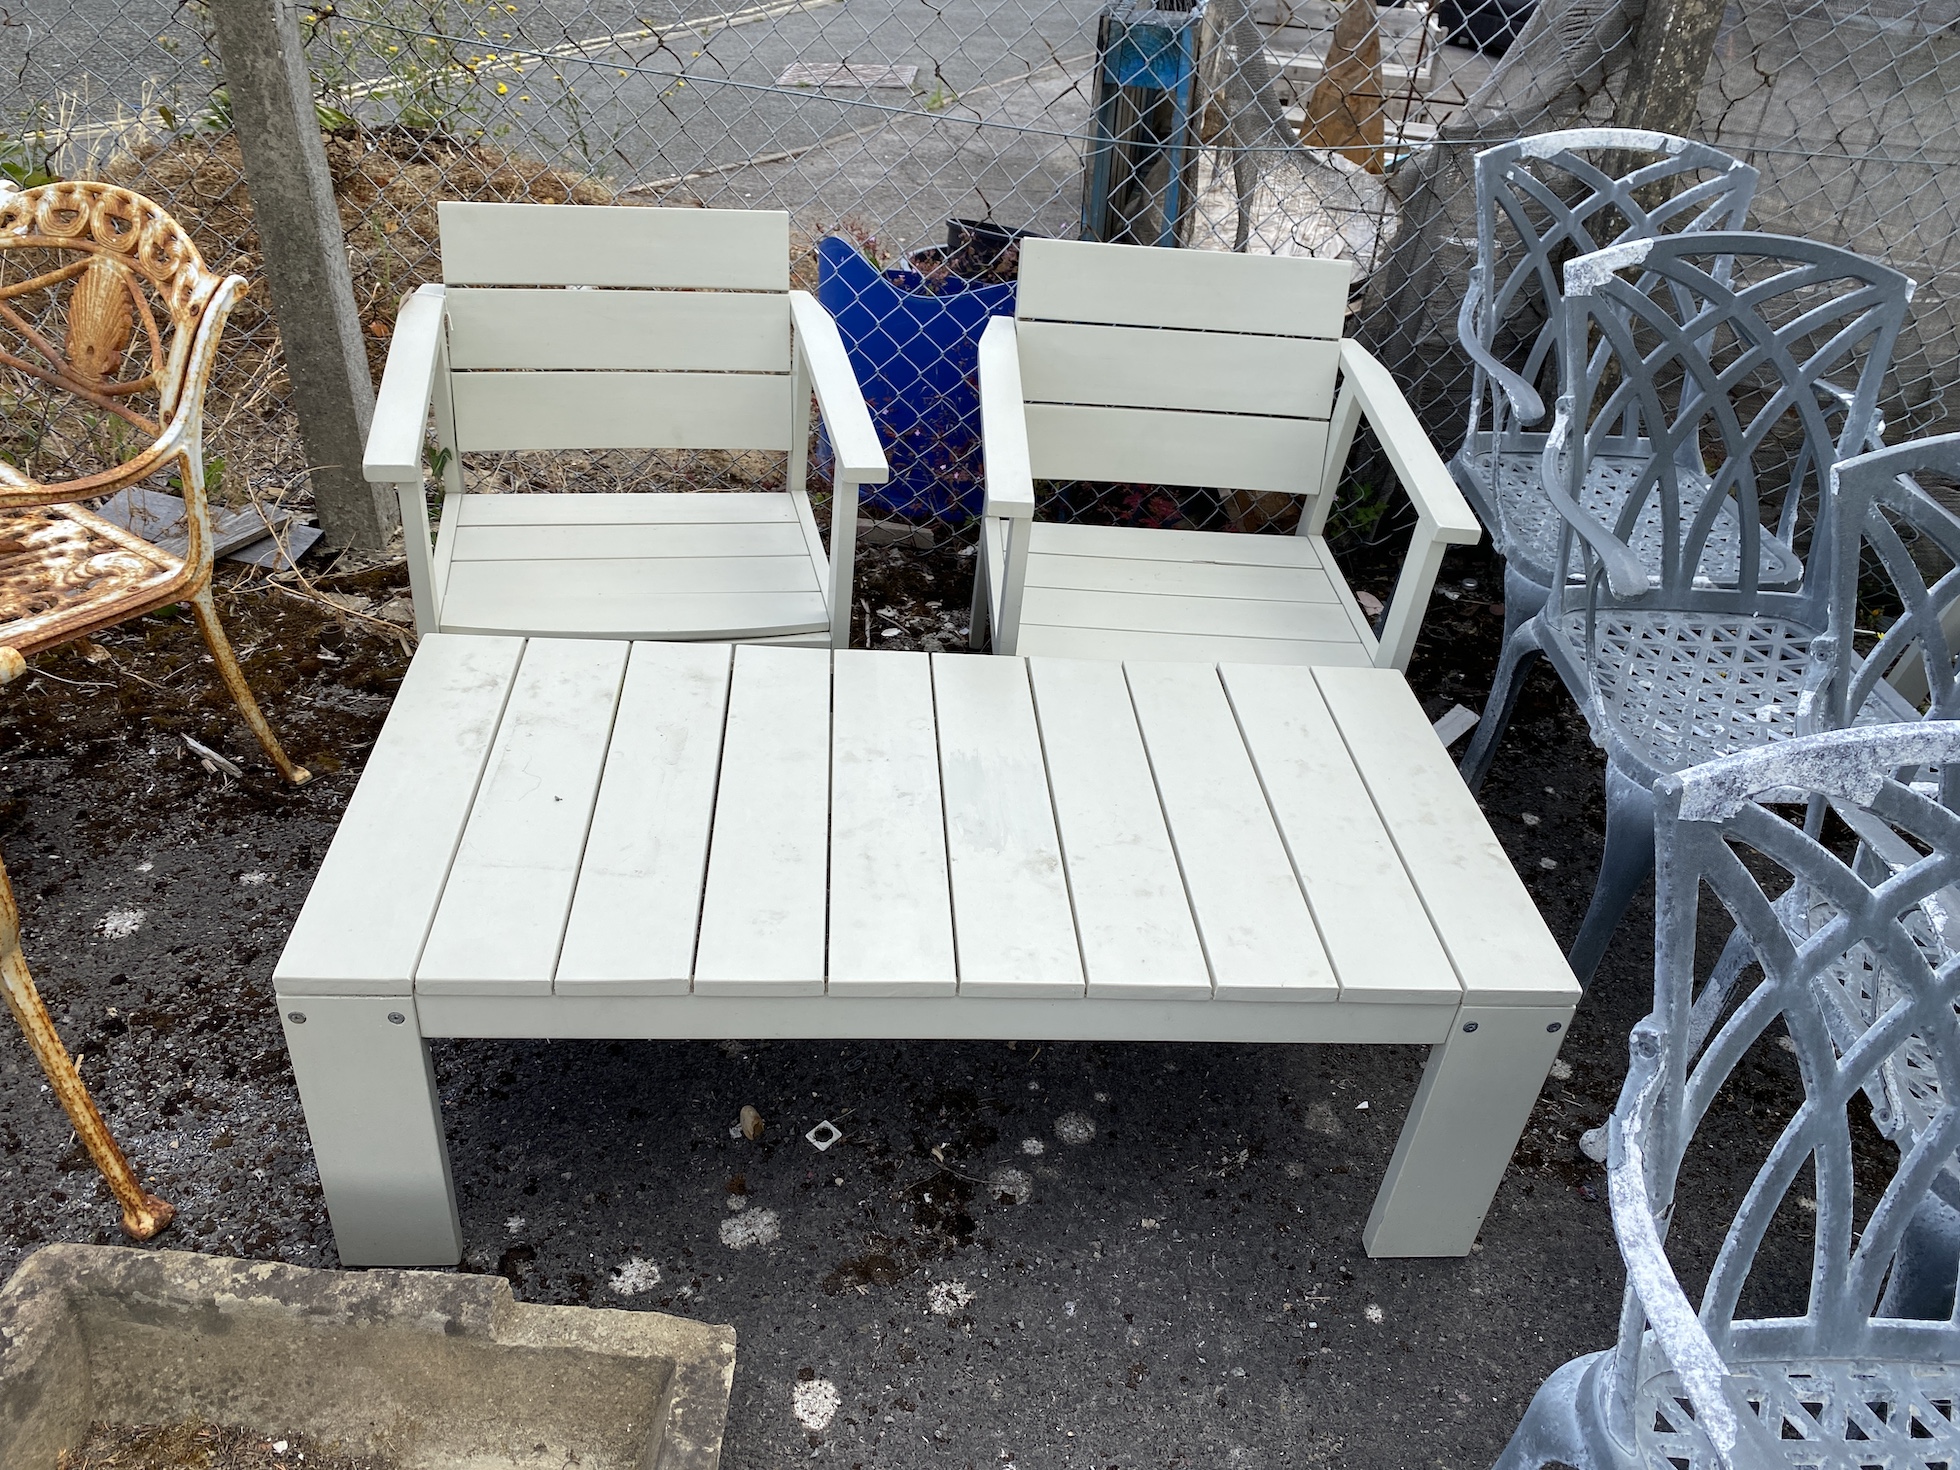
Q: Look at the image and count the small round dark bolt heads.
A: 4